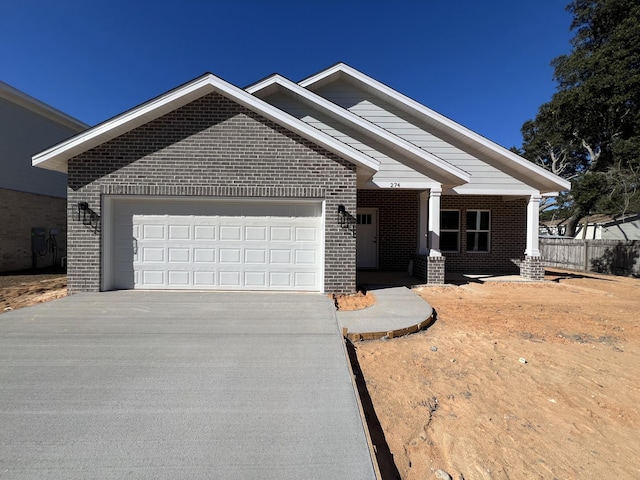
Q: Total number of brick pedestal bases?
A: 2